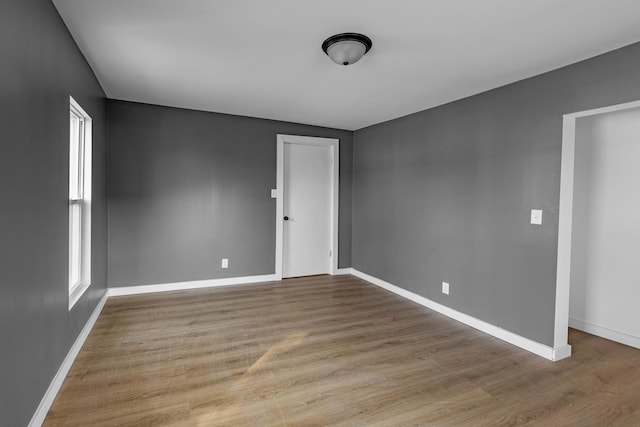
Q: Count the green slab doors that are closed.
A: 0